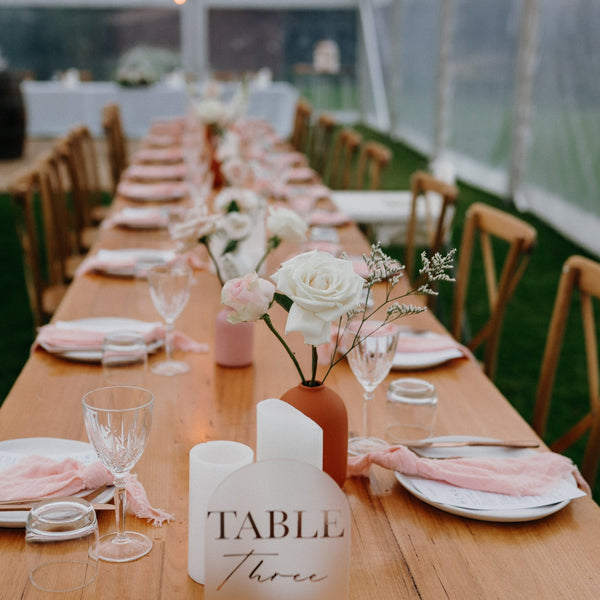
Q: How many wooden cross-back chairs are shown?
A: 12